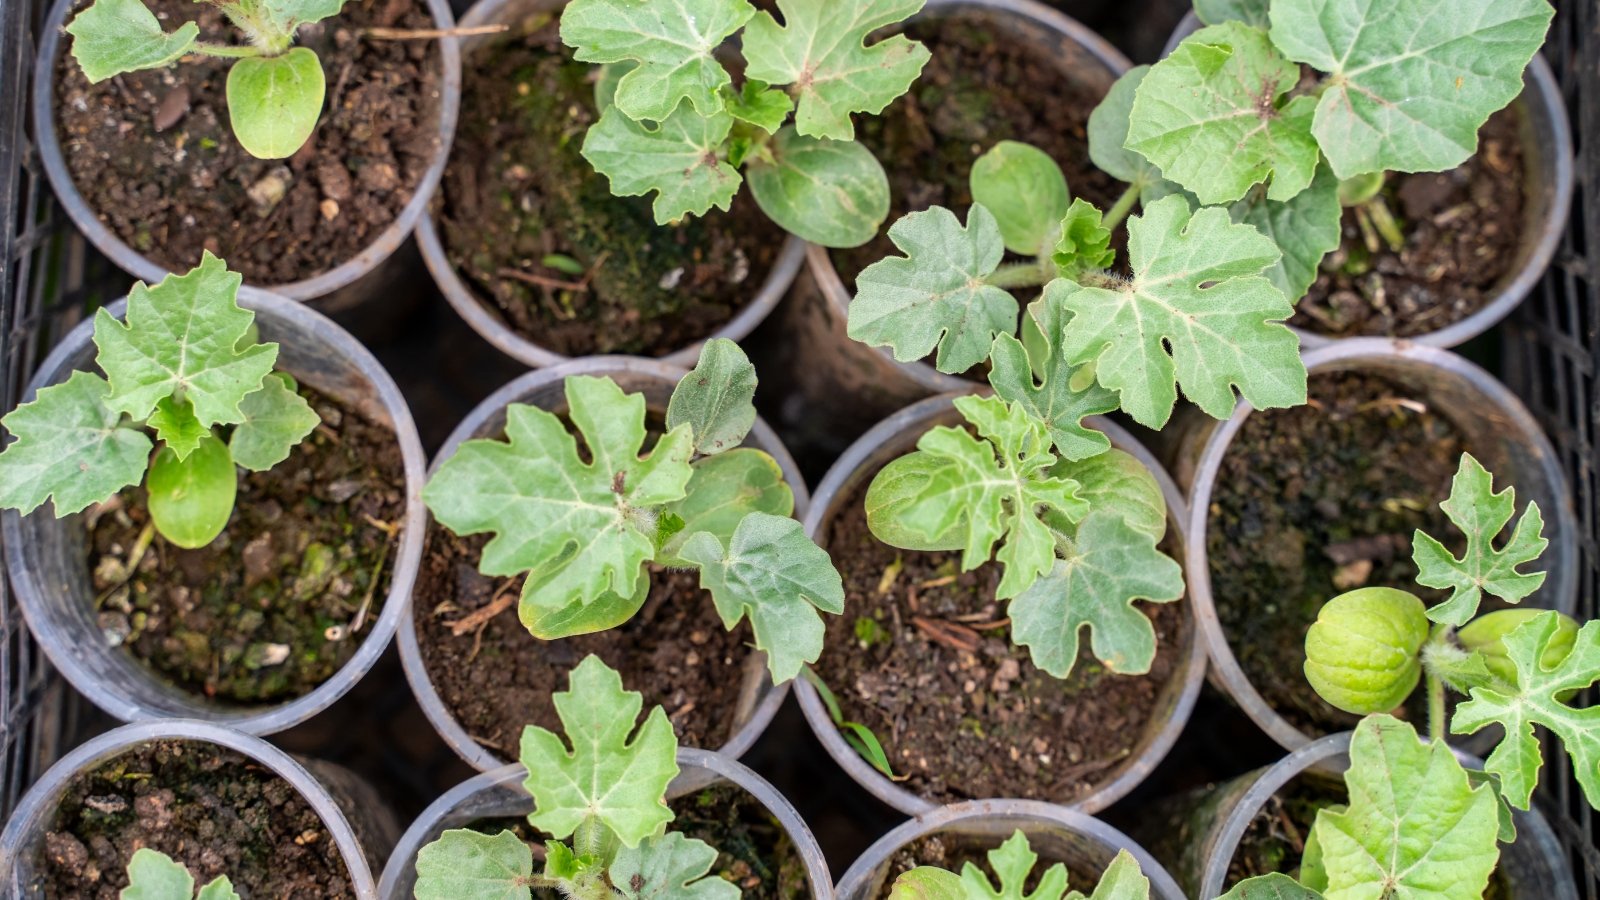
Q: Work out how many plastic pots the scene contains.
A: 12